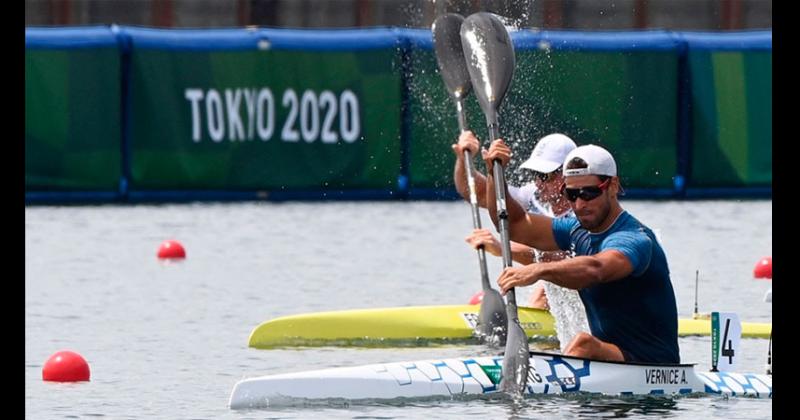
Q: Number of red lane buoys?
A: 4